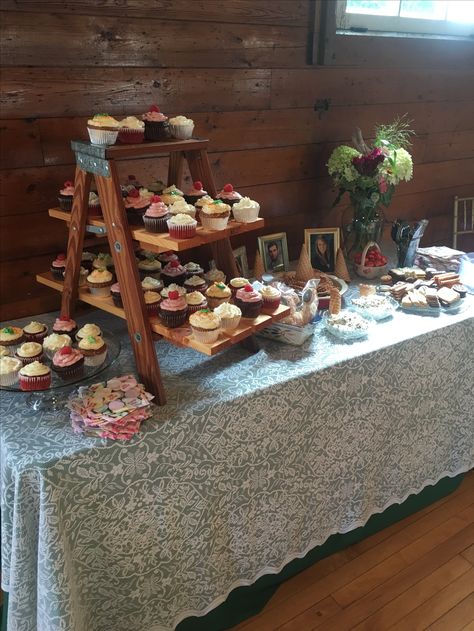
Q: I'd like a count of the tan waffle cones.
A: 3